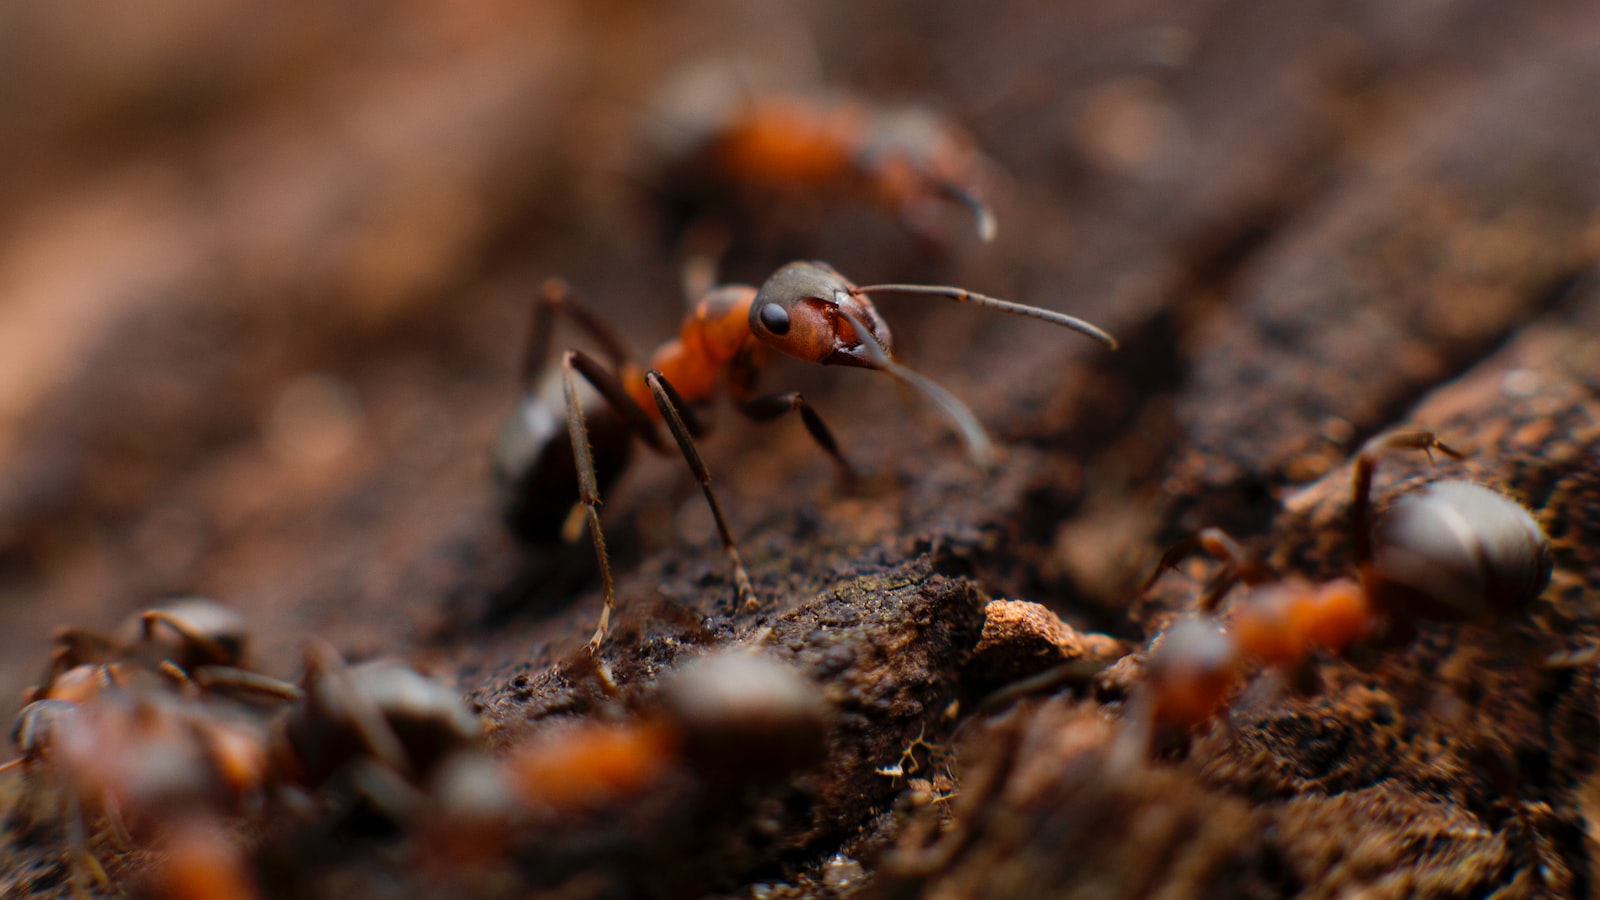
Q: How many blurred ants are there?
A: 6